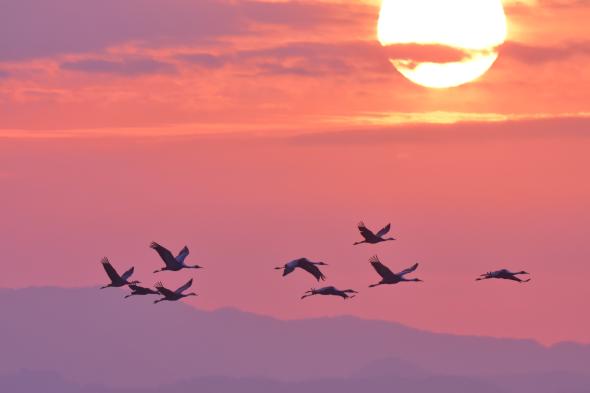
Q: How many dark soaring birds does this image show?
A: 9